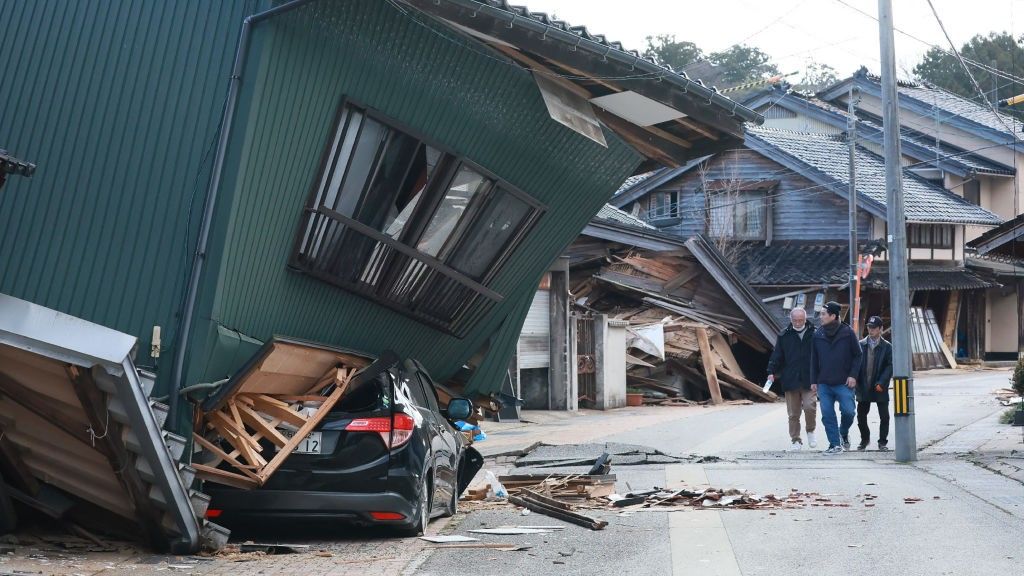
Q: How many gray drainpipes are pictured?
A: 1